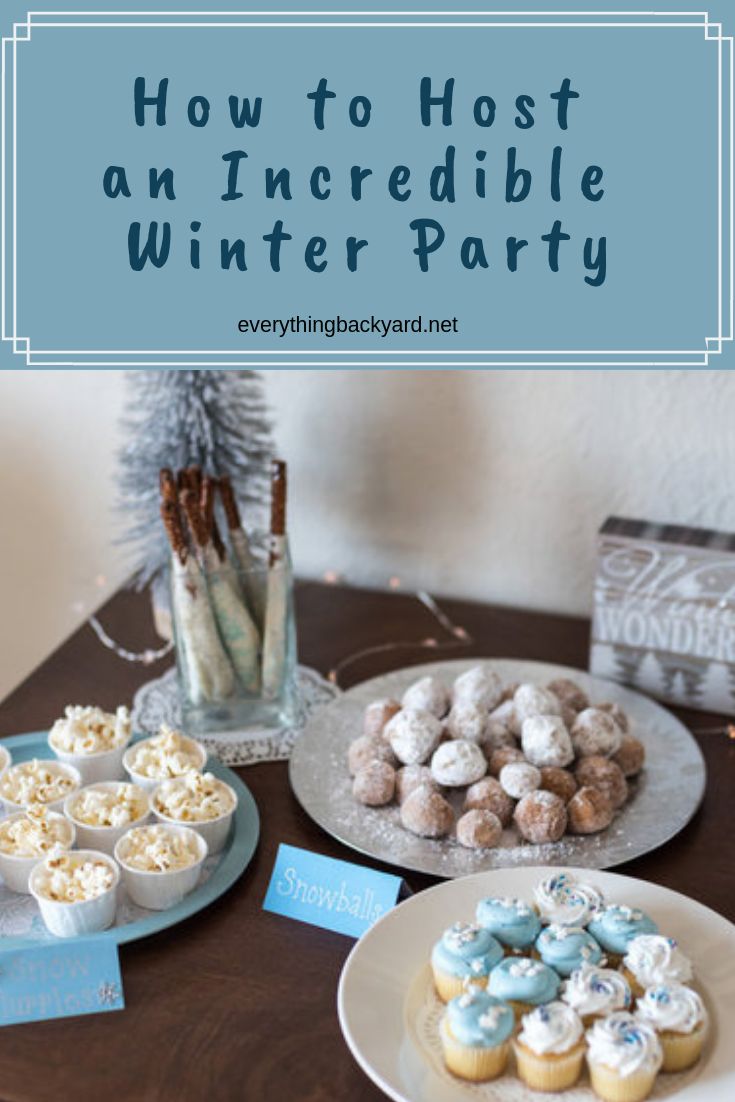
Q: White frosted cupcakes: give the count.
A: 6